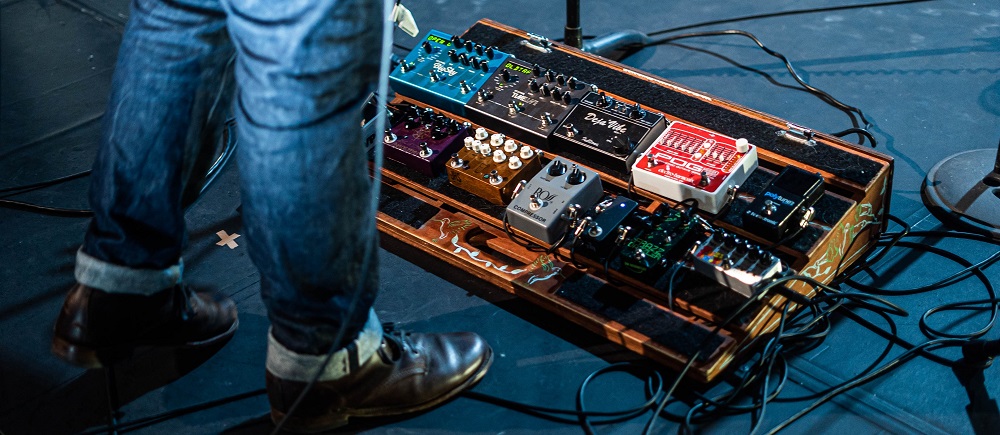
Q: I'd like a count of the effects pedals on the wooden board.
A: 11